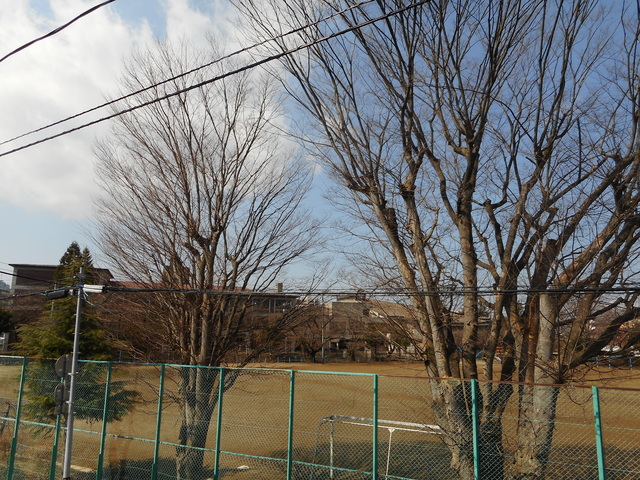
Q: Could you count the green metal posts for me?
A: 9